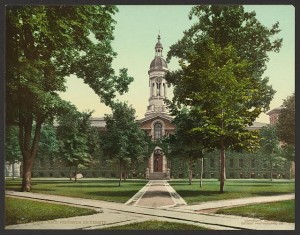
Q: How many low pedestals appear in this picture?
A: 2